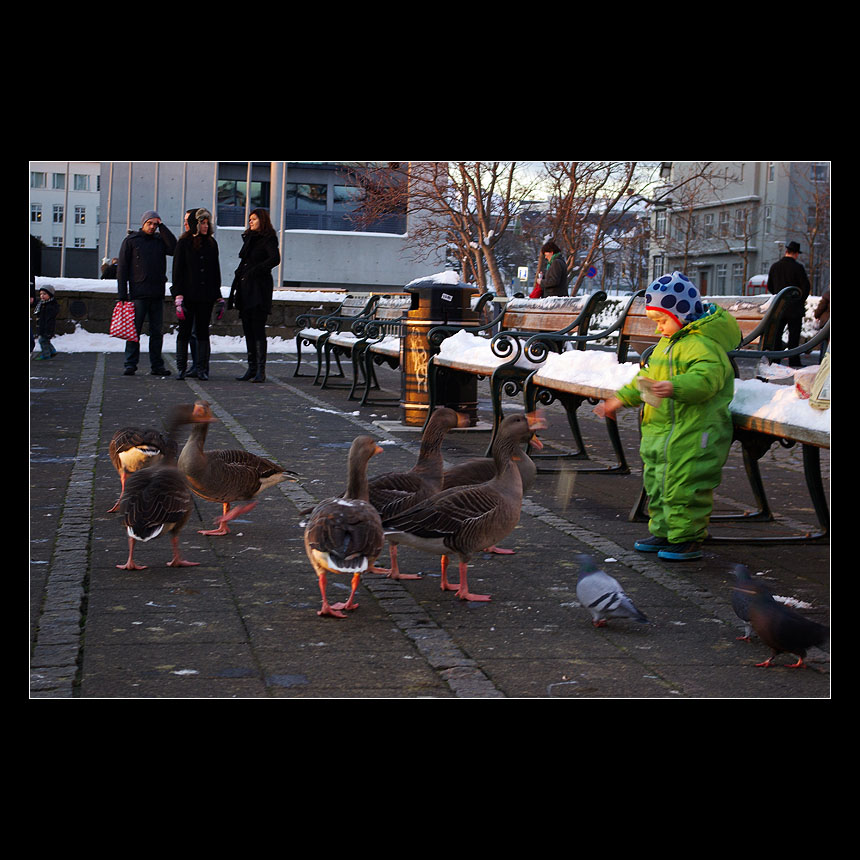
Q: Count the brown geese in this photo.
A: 7